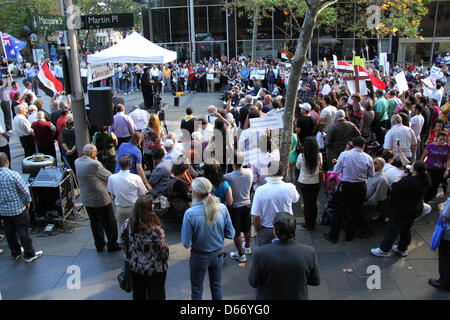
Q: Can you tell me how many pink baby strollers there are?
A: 1